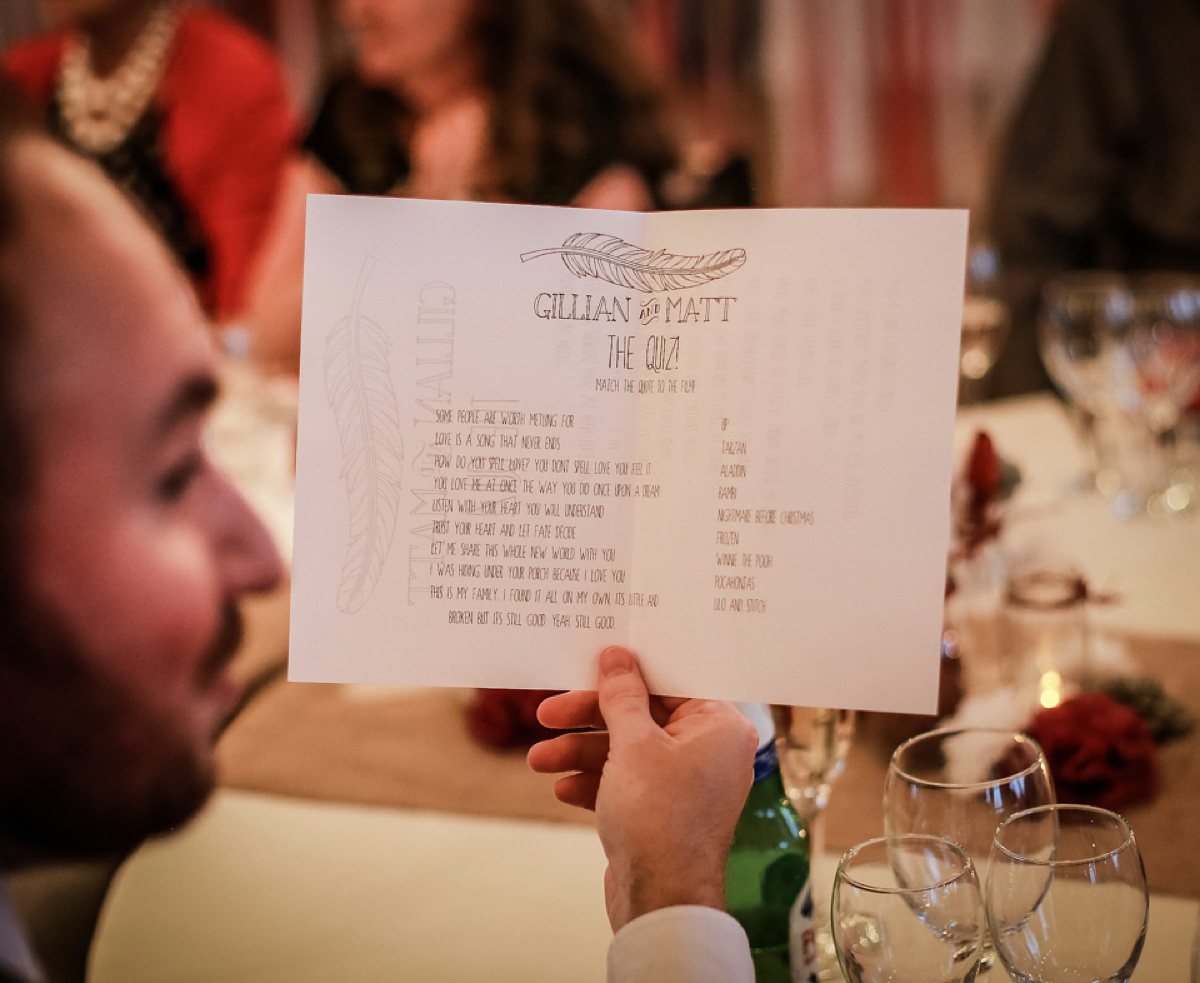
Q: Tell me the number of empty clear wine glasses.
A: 3